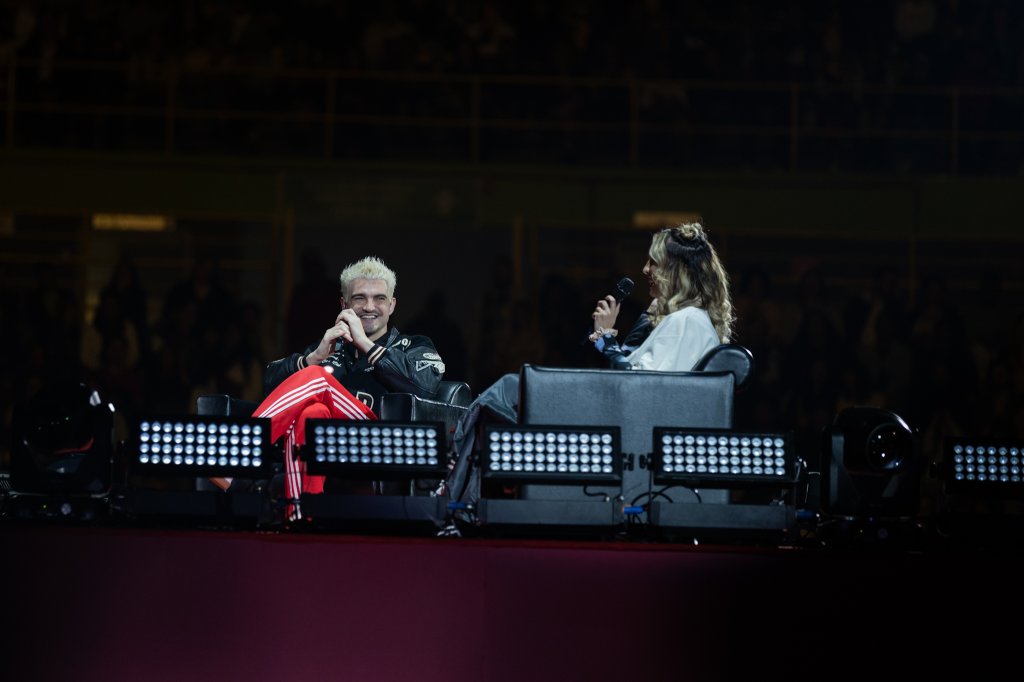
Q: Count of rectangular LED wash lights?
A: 5